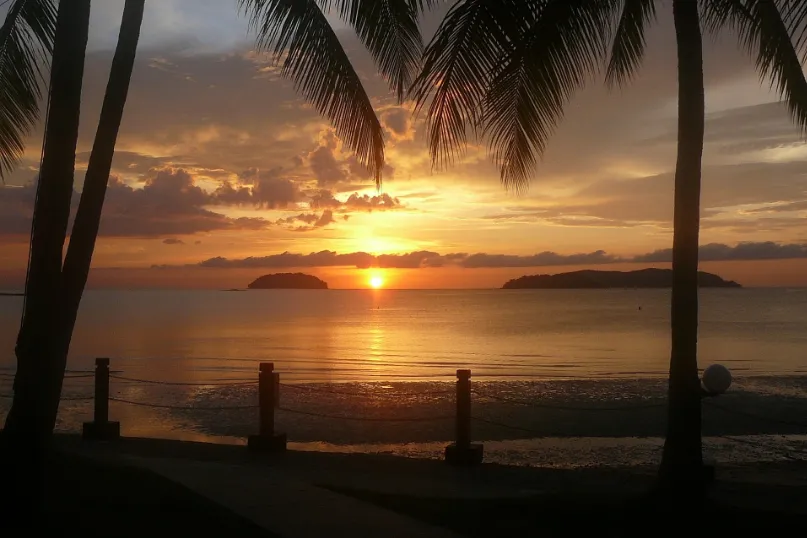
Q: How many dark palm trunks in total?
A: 3